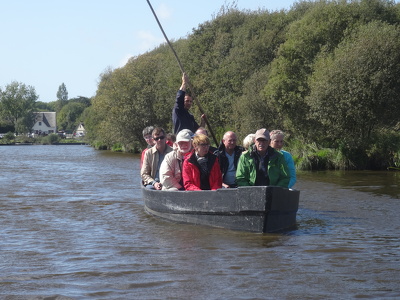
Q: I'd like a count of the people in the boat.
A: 11